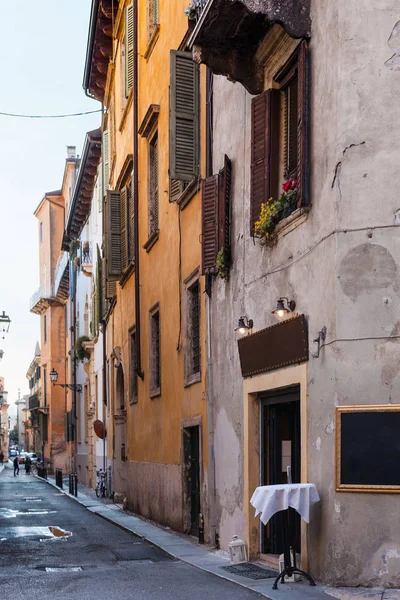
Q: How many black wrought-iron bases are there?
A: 1